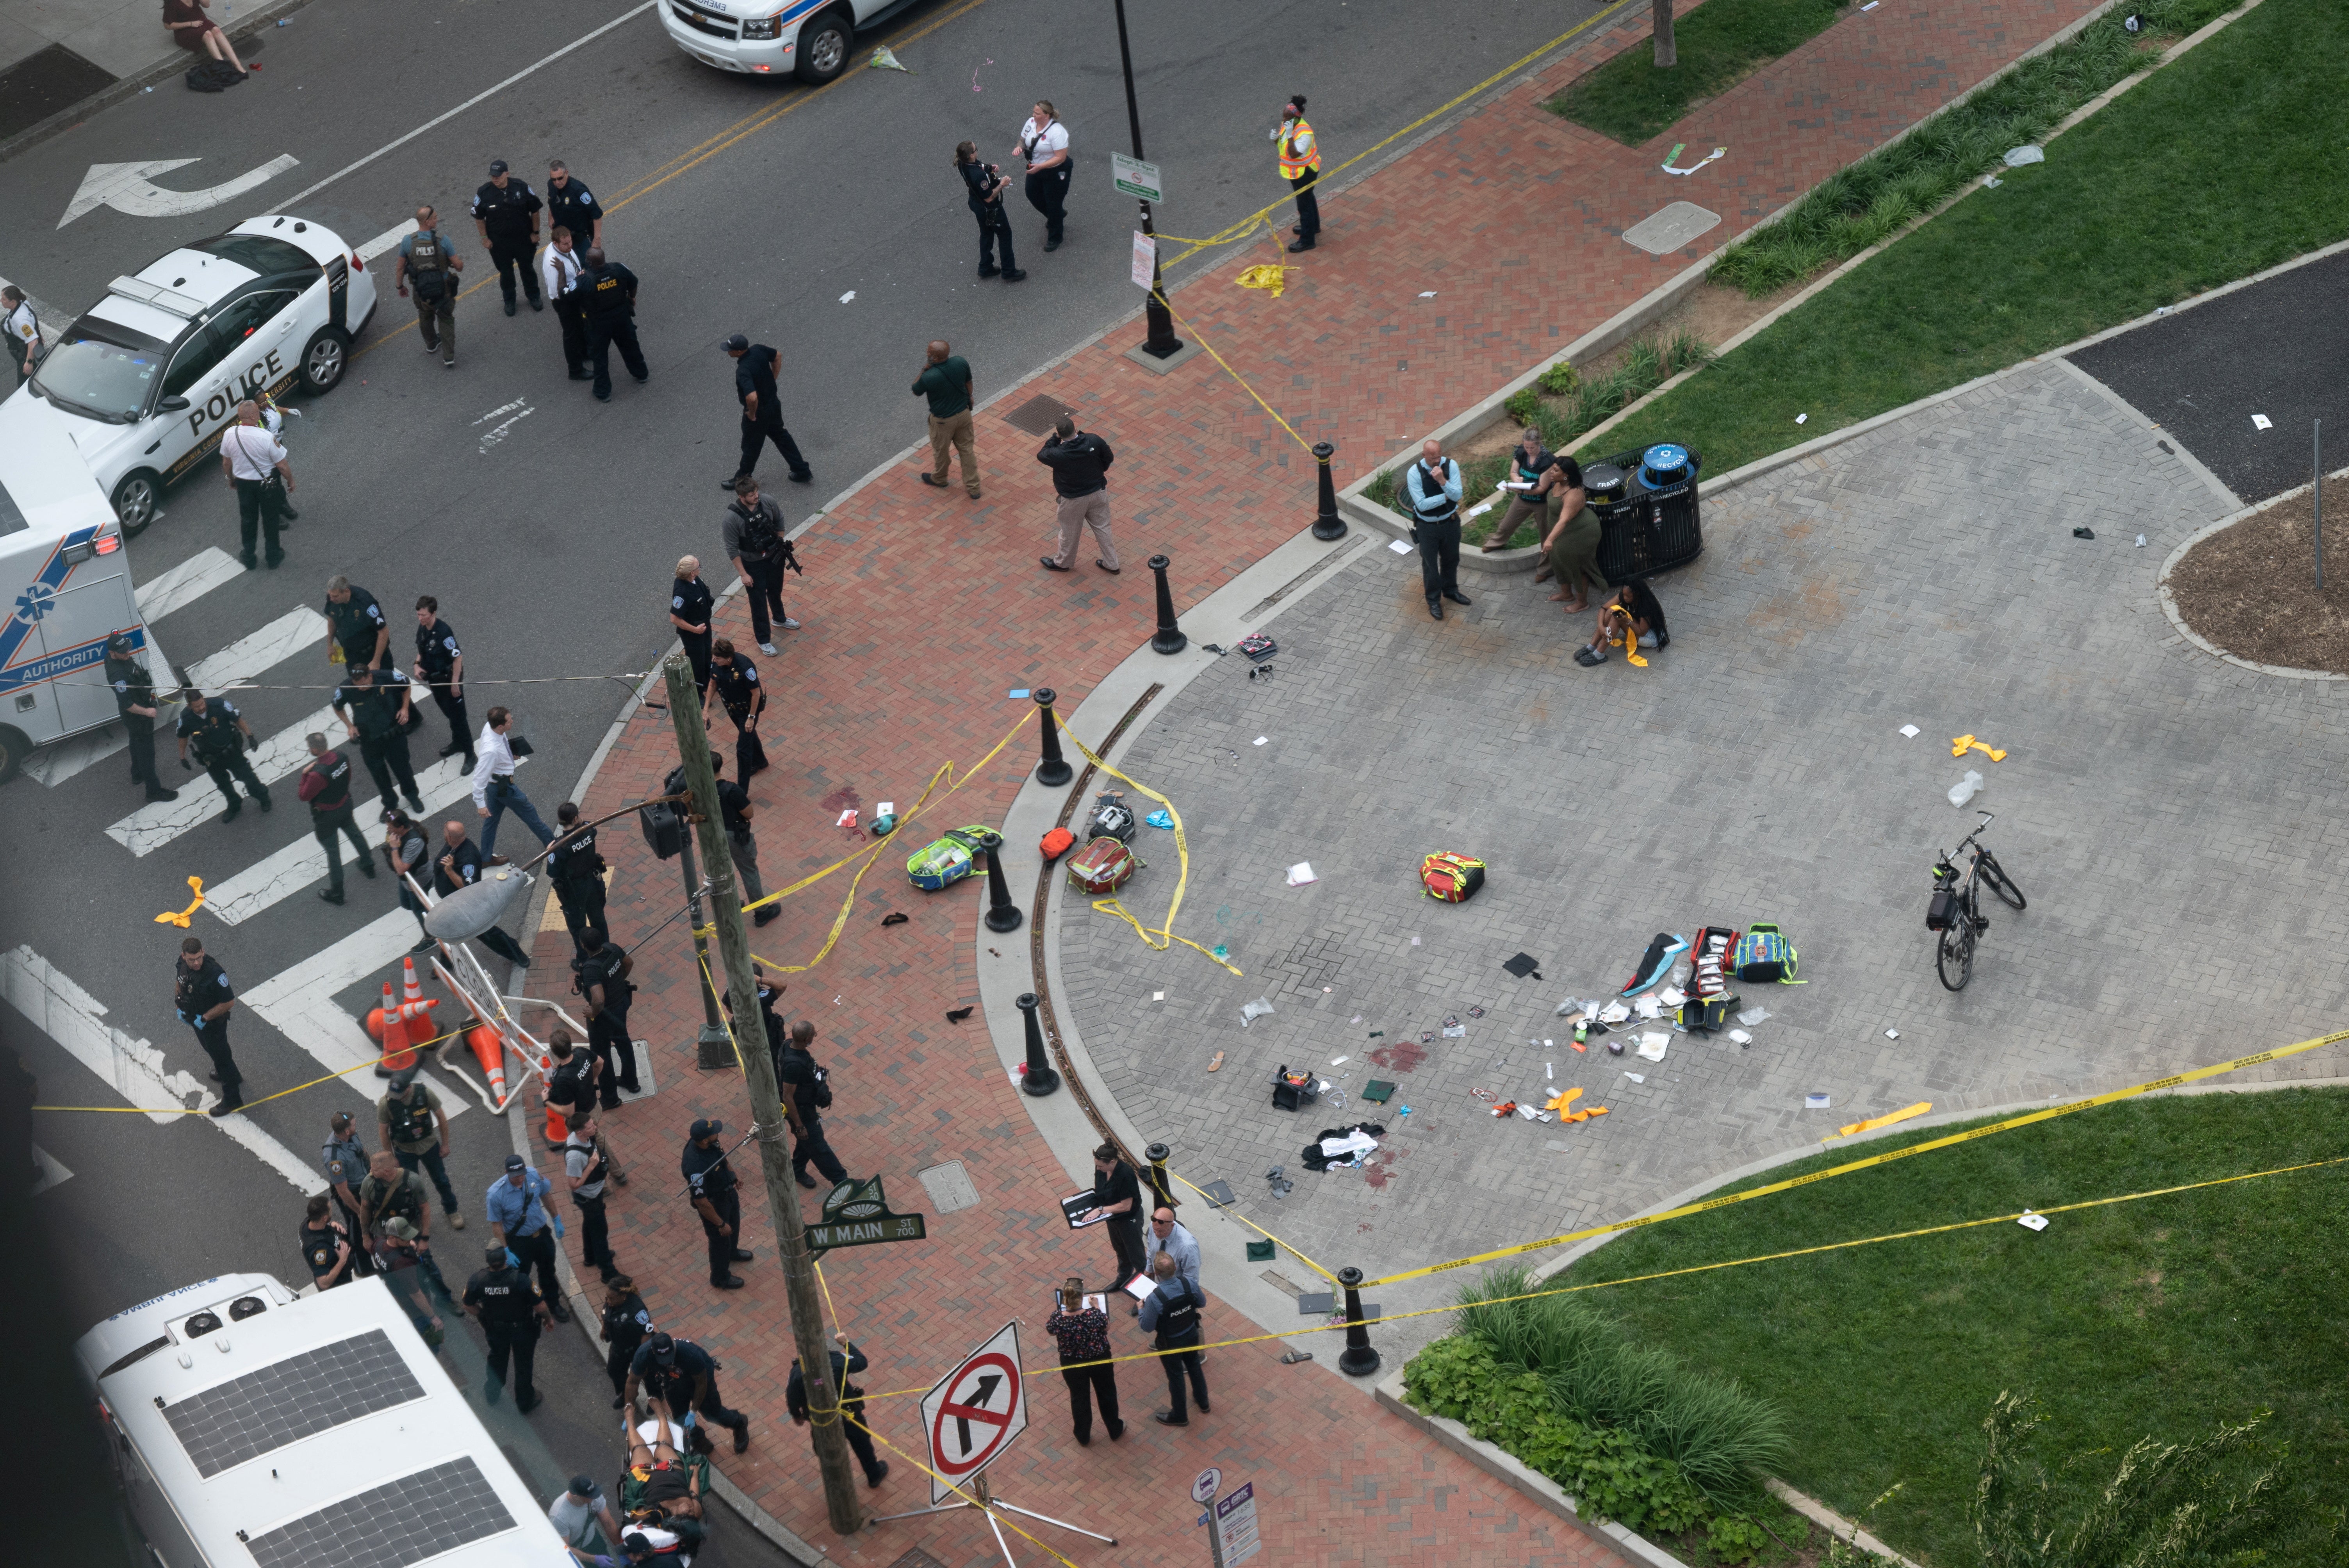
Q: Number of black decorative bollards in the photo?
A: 7